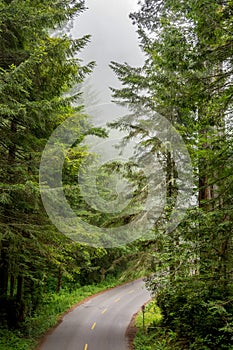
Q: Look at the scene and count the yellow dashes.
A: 5